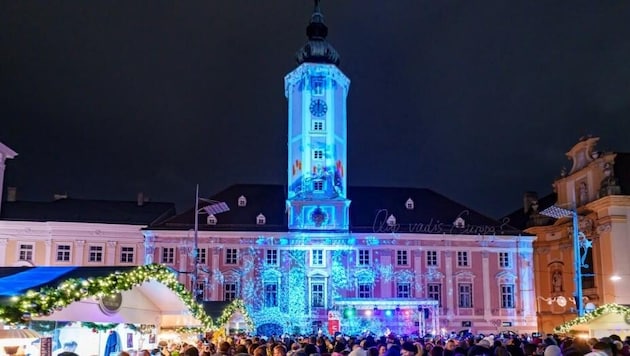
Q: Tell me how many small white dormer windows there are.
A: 6